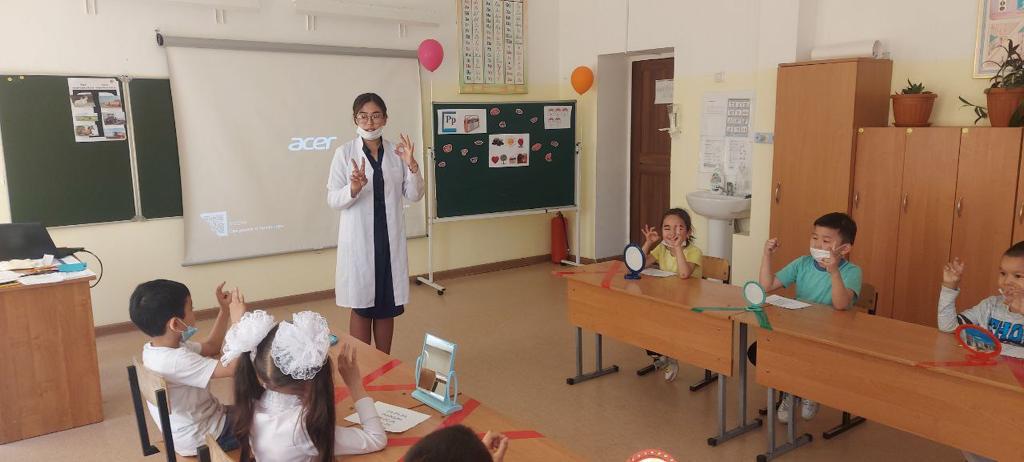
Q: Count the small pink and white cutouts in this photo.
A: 12